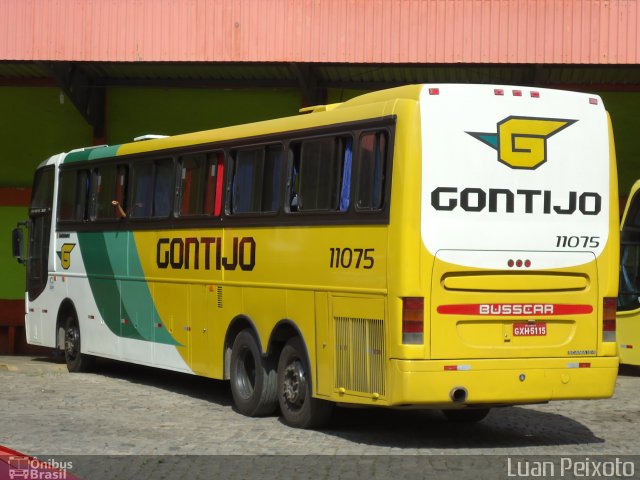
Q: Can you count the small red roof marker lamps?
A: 5